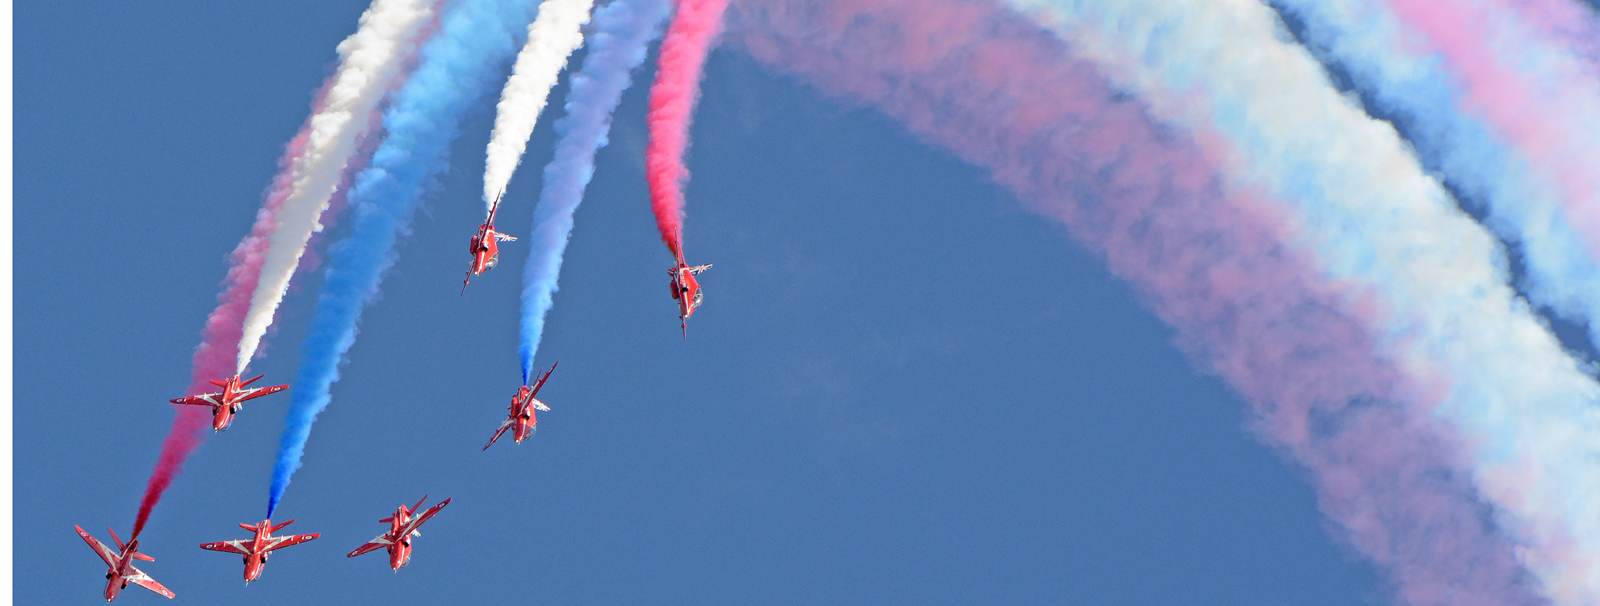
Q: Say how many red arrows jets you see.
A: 7